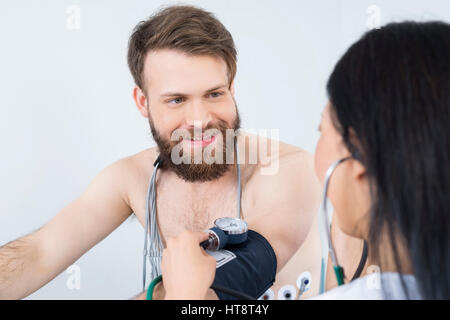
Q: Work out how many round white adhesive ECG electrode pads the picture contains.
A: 3